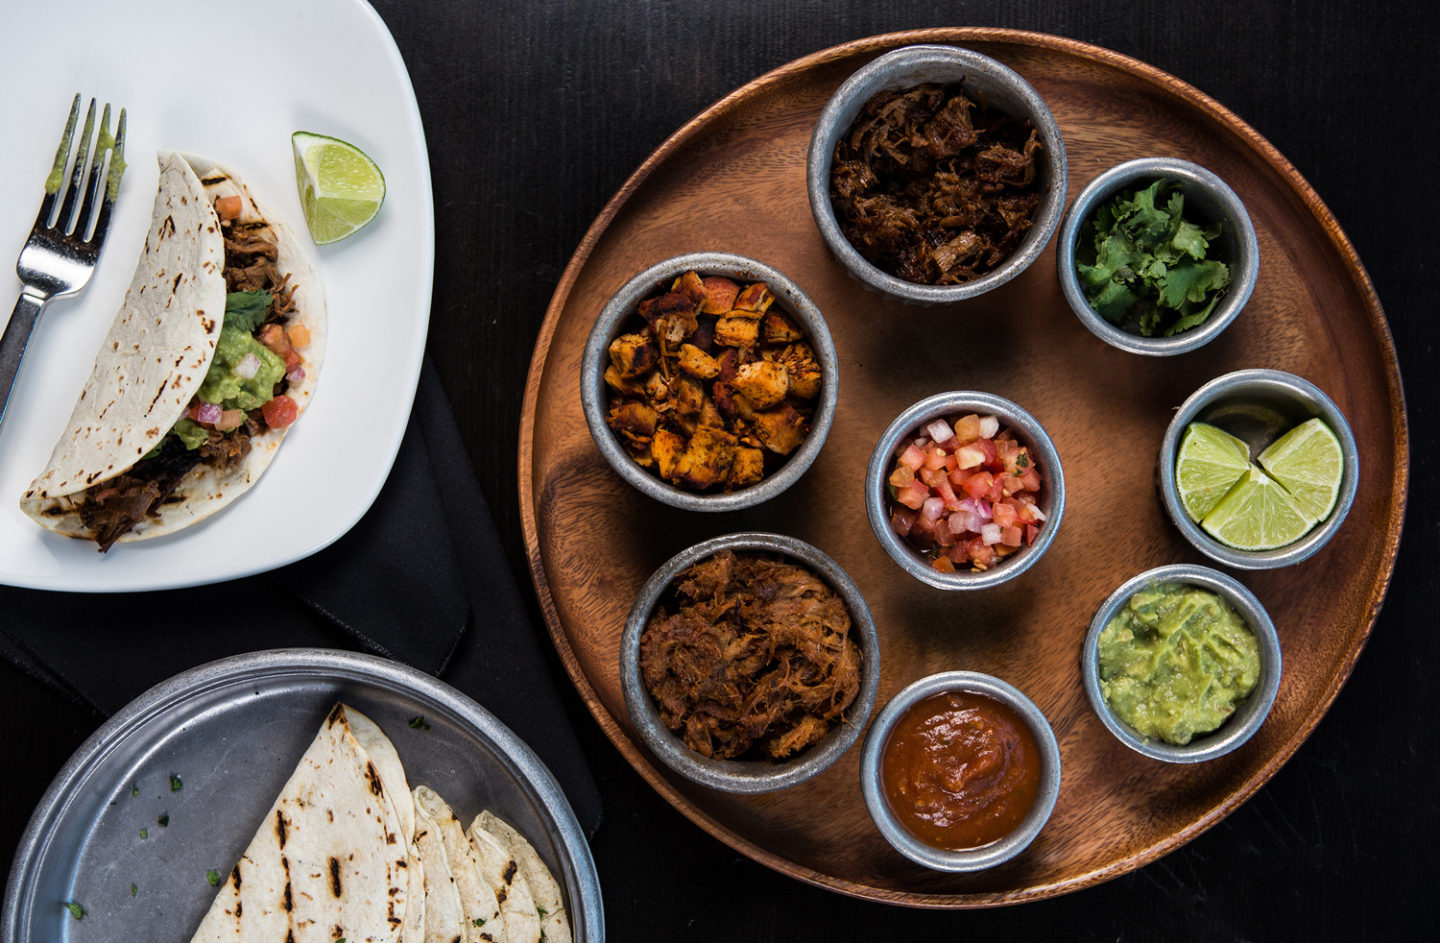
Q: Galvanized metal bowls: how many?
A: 8